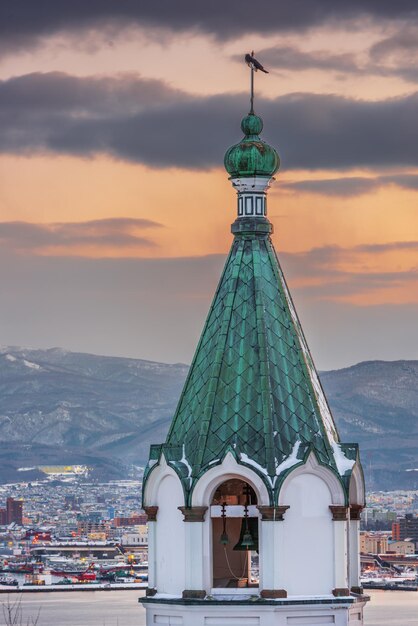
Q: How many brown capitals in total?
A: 5